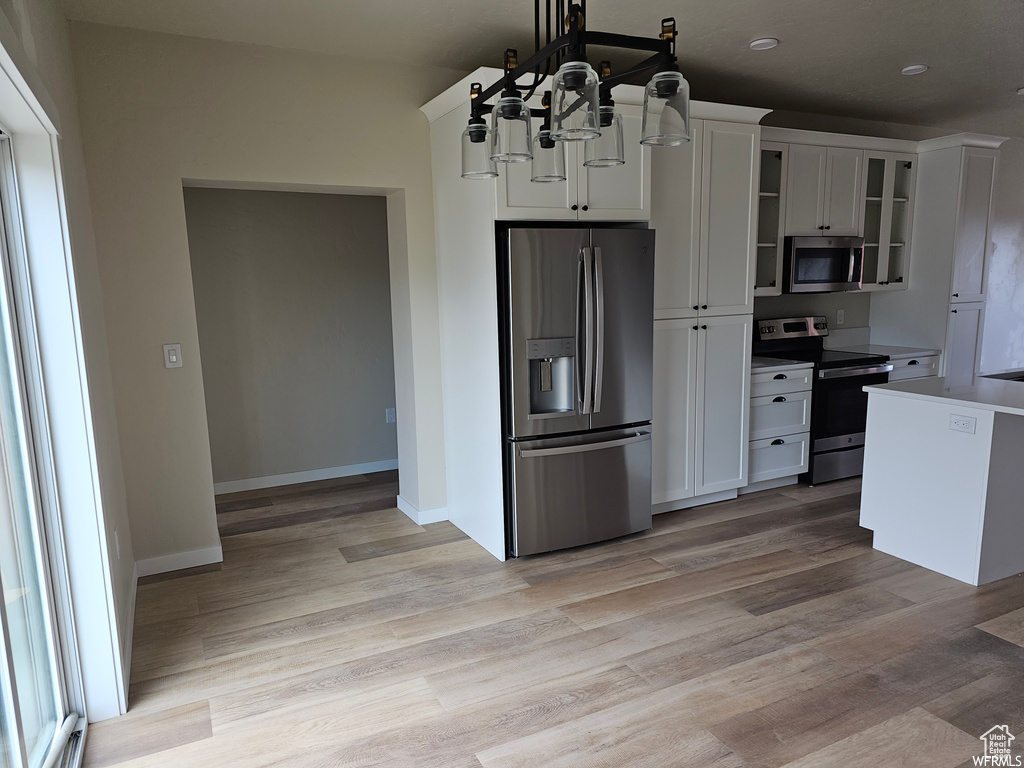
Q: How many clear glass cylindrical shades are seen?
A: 6